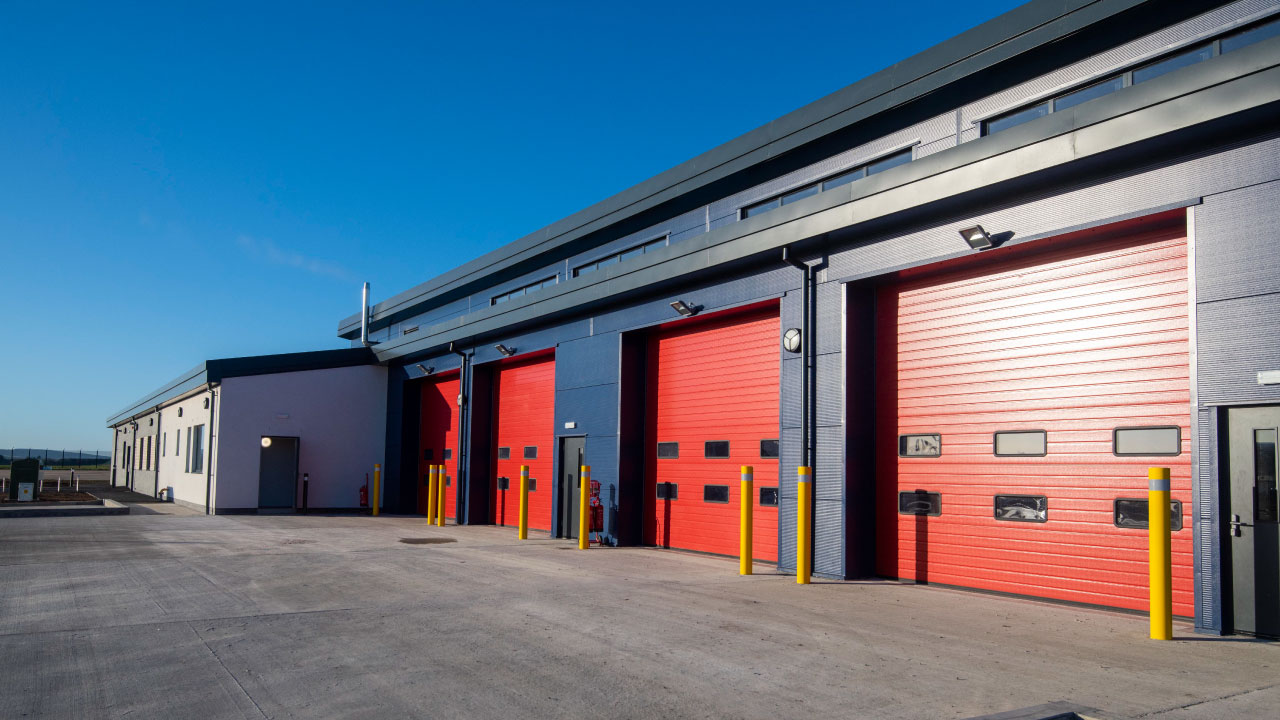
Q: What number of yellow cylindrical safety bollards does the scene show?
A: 8